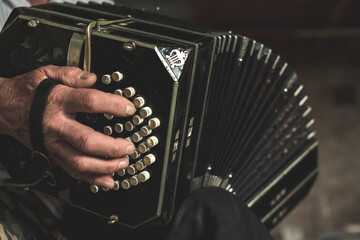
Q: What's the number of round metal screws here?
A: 3